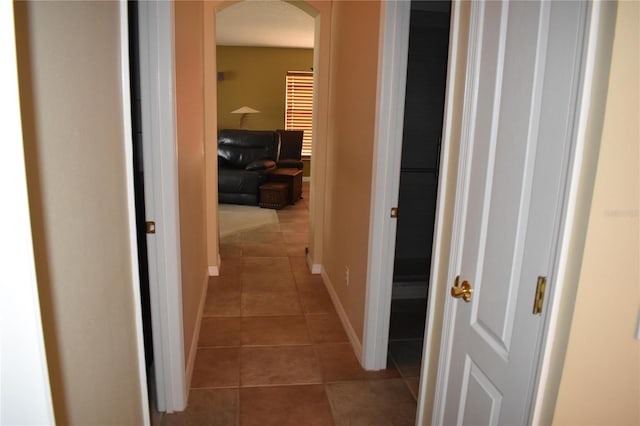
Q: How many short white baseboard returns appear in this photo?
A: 2